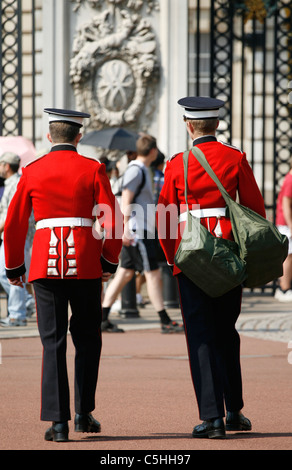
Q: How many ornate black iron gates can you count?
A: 2